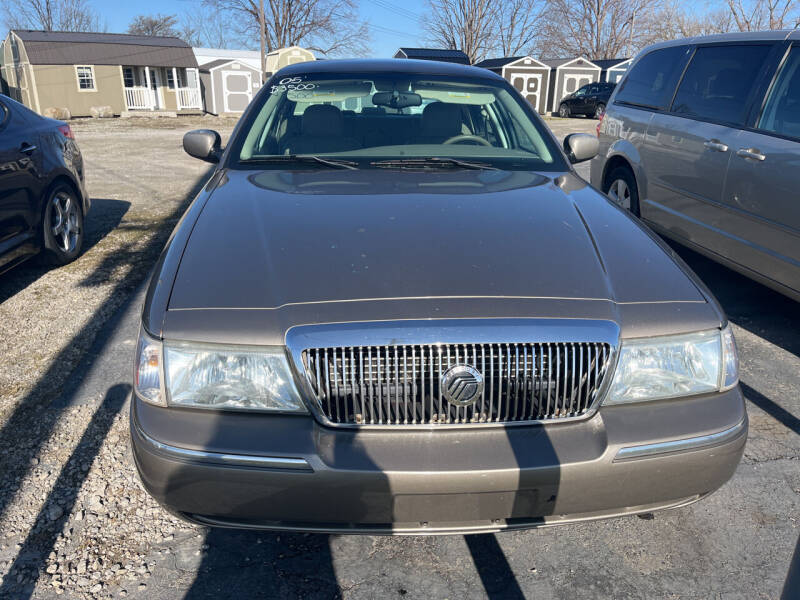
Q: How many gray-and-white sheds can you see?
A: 3